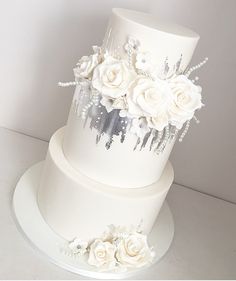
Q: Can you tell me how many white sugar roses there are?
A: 6